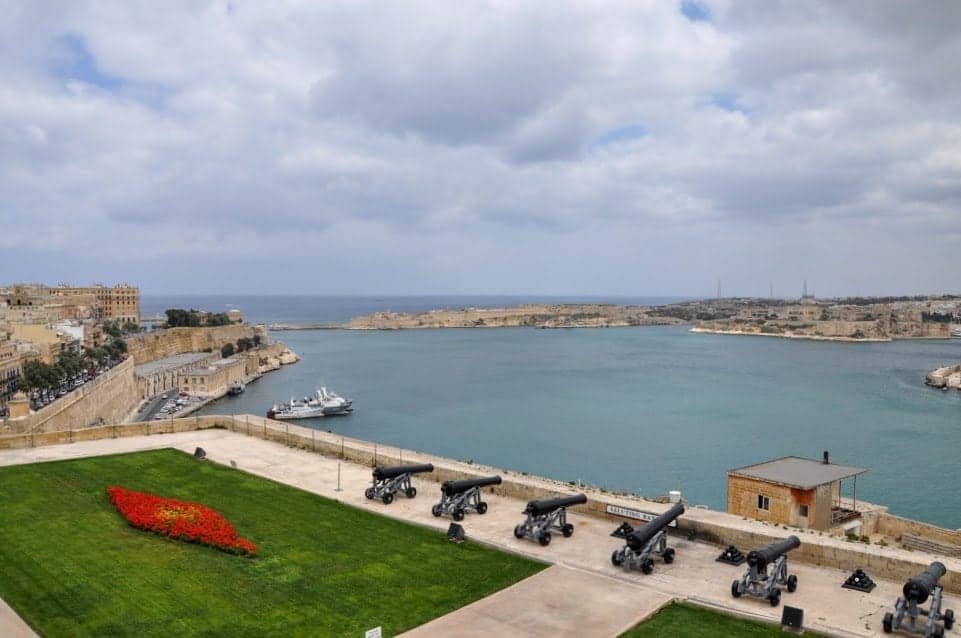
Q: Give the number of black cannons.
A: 6